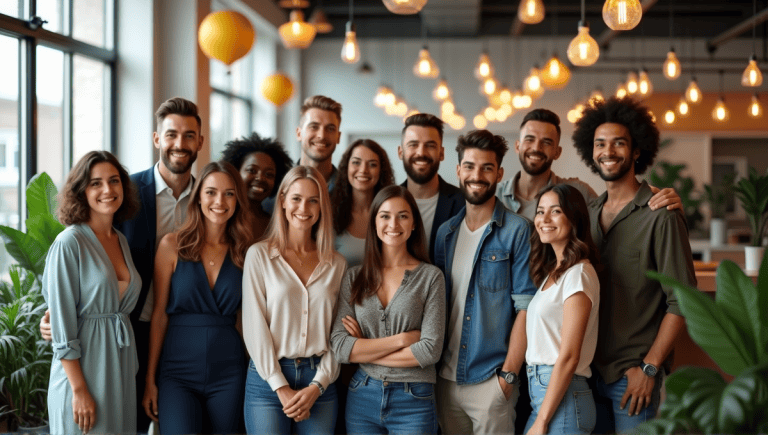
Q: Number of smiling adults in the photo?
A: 13